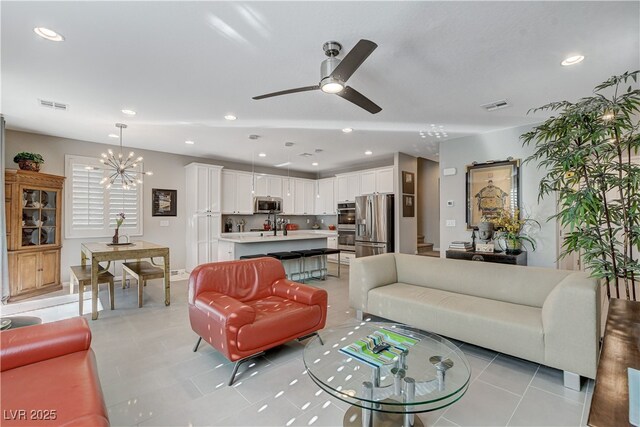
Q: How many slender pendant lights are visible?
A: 3